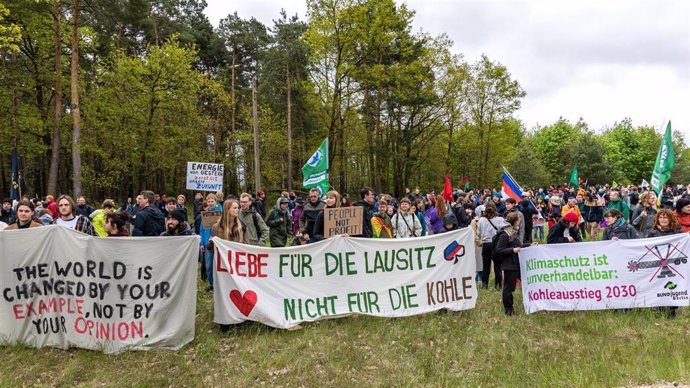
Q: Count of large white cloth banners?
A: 3